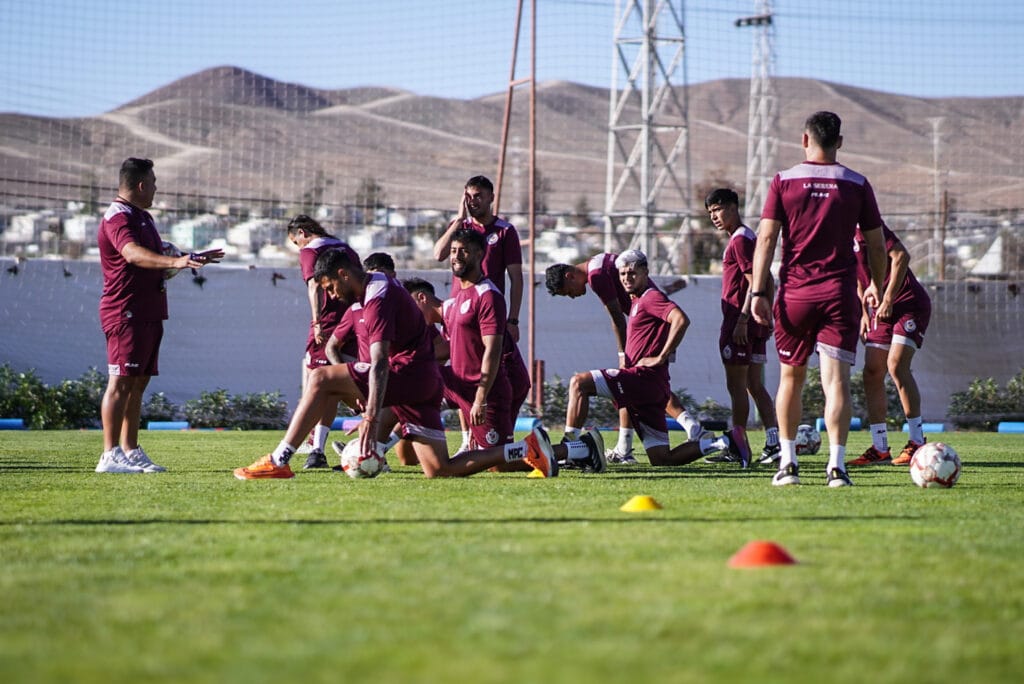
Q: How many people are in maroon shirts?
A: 12